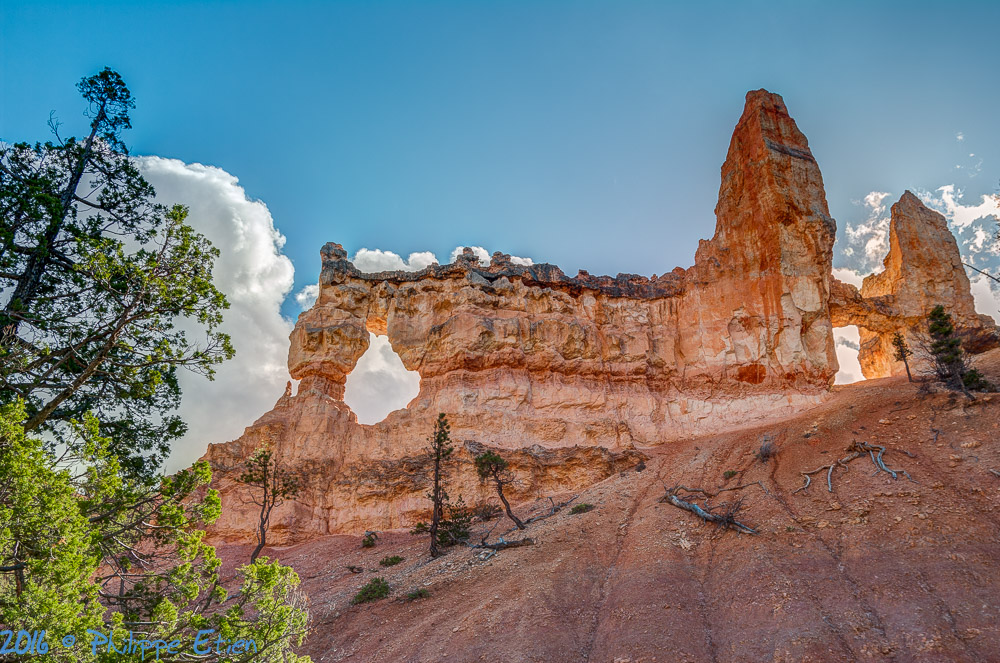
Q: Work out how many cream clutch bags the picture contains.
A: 0